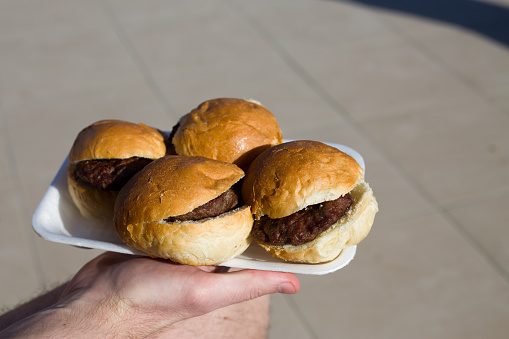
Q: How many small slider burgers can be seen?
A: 4